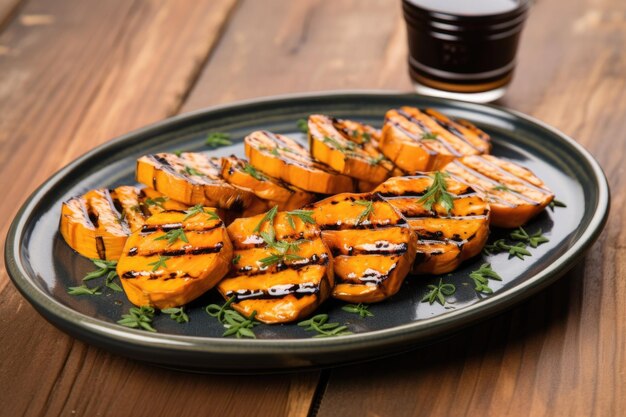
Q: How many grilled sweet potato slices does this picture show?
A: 11